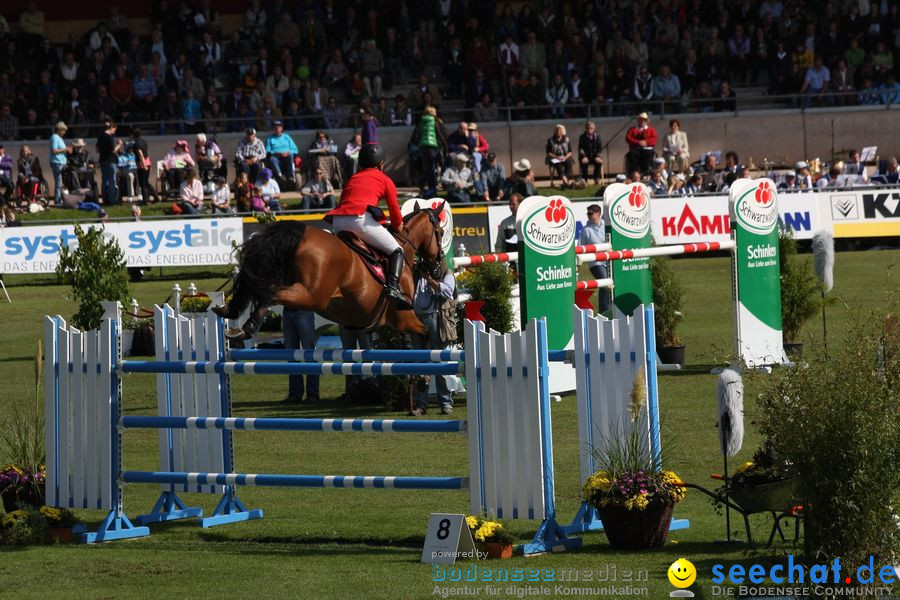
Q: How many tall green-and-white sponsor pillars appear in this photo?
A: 4